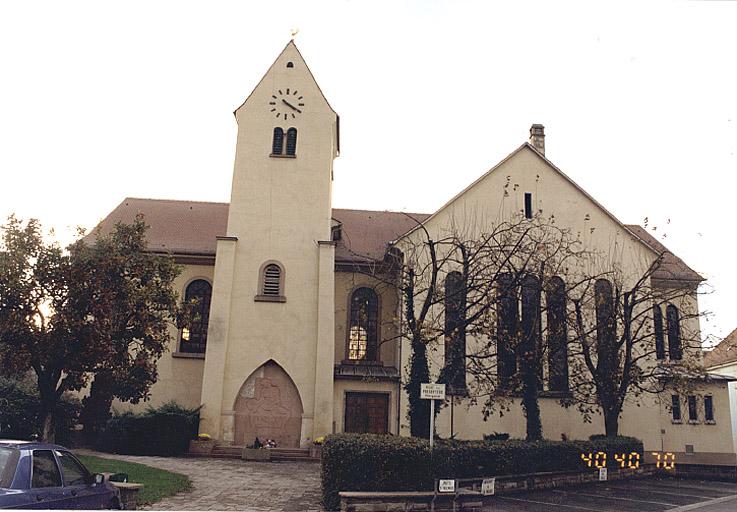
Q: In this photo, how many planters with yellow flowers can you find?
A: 2